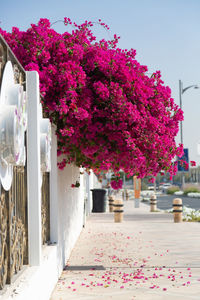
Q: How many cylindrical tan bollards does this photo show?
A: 4